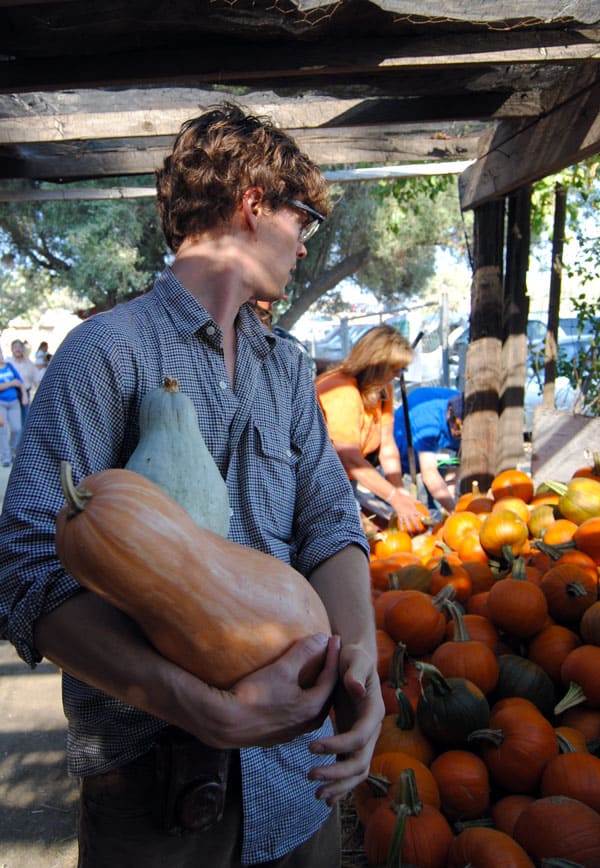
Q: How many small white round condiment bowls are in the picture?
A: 0